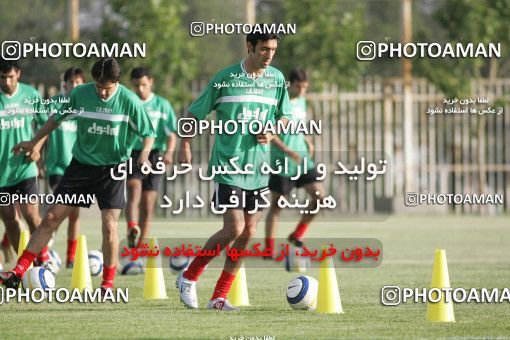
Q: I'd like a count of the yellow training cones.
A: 6